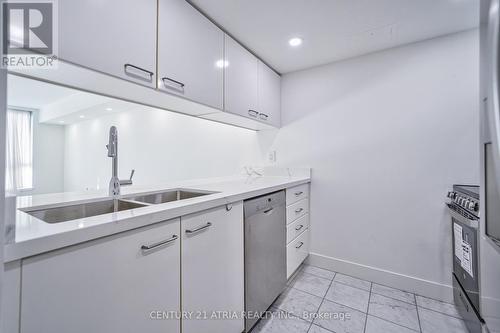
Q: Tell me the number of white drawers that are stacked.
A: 4